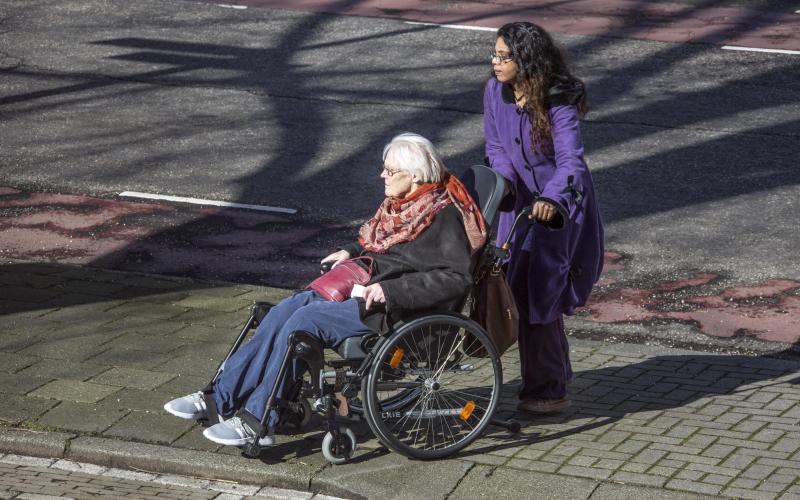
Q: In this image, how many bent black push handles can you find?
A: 1